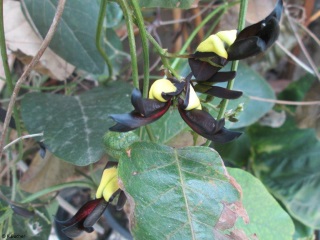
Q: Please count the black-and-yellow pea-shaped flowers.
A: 4